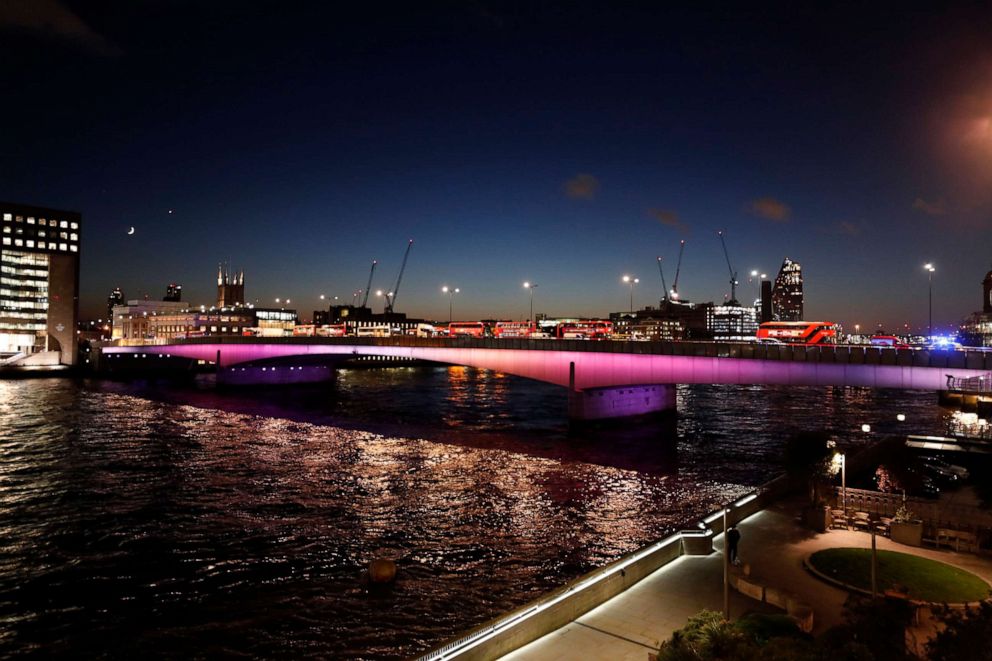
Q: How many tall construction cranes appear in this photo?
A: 5